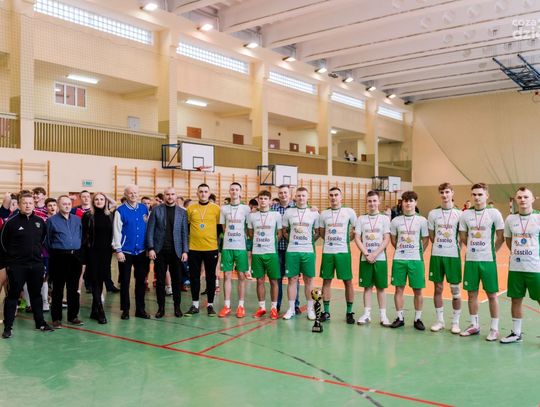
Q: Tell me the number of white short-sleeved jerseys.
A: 9